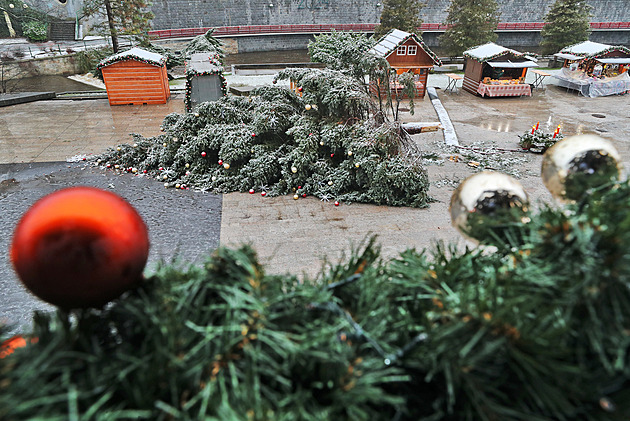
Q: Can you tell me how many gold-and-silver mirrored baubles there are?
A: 2